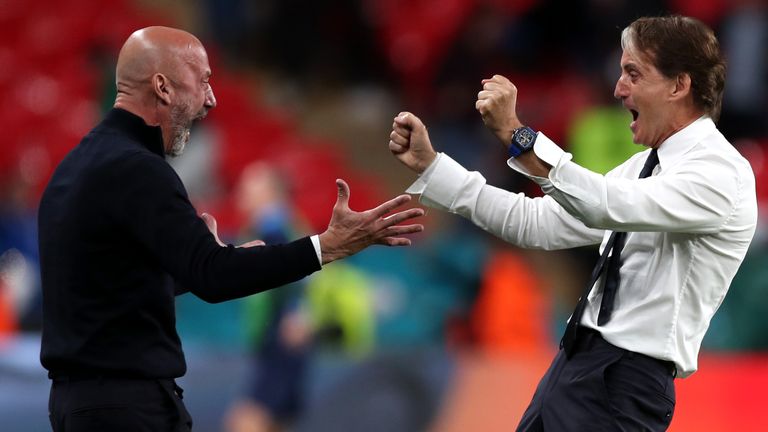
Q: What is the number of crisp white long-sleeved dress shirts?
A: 1